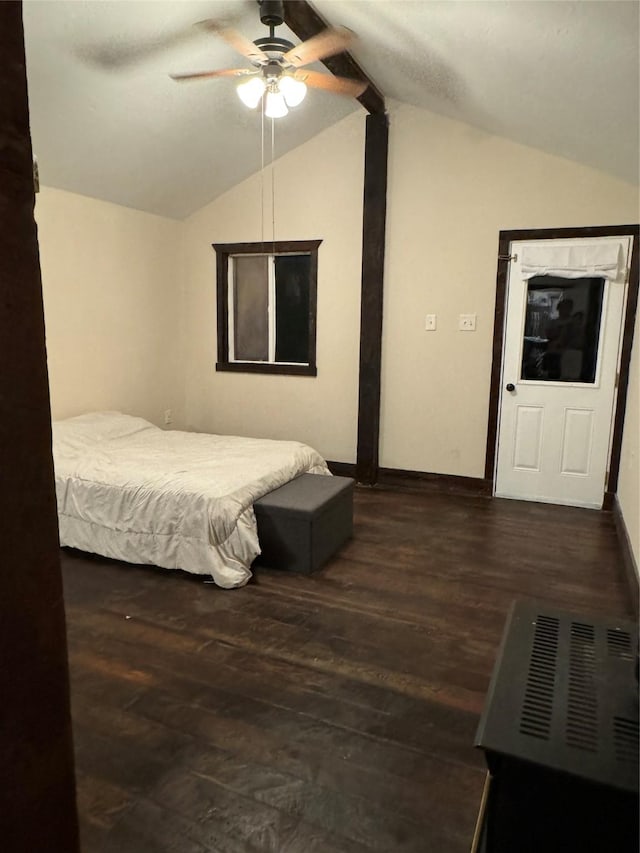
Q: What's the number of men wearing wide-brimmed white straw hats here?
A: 0